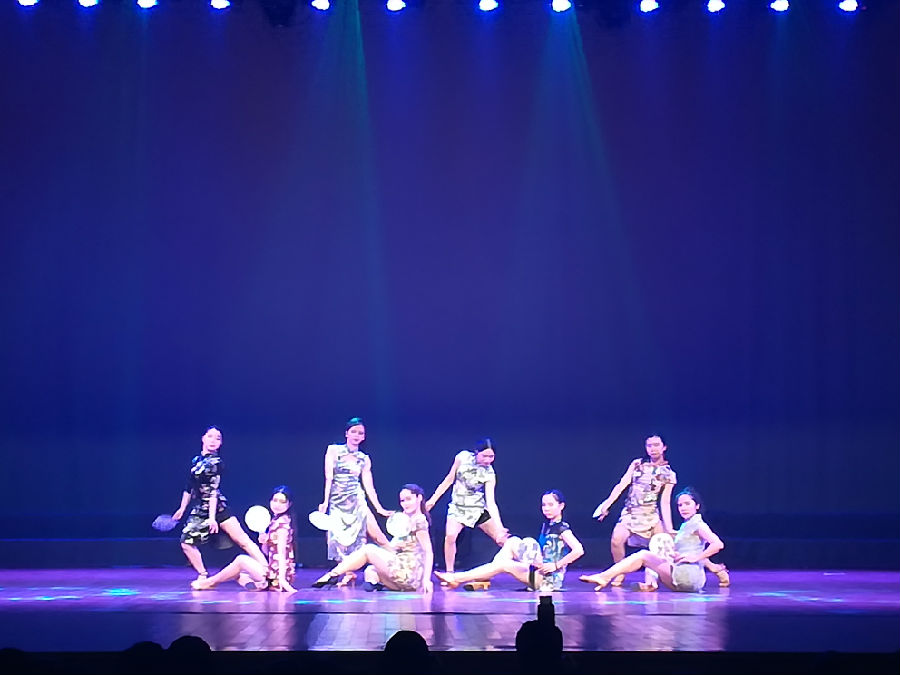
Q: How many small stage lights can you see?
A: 12